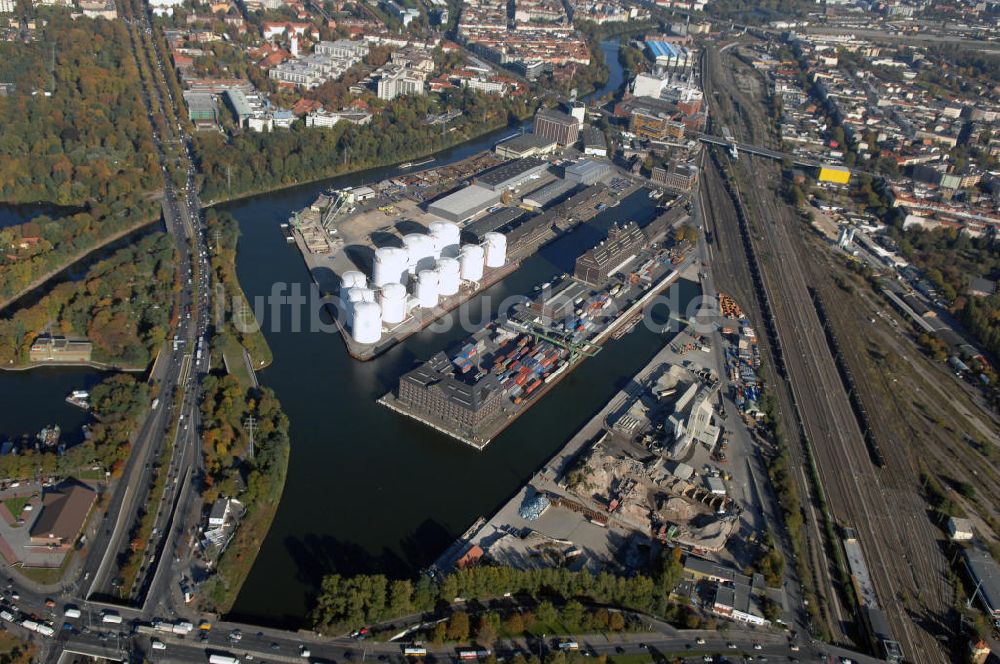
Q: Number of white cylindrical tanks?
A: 11